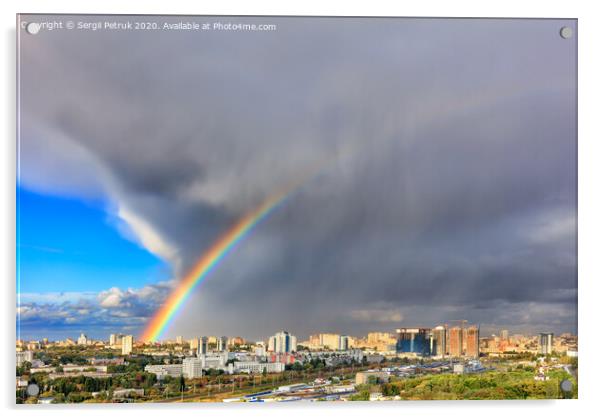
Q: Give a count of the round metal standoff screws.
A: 4